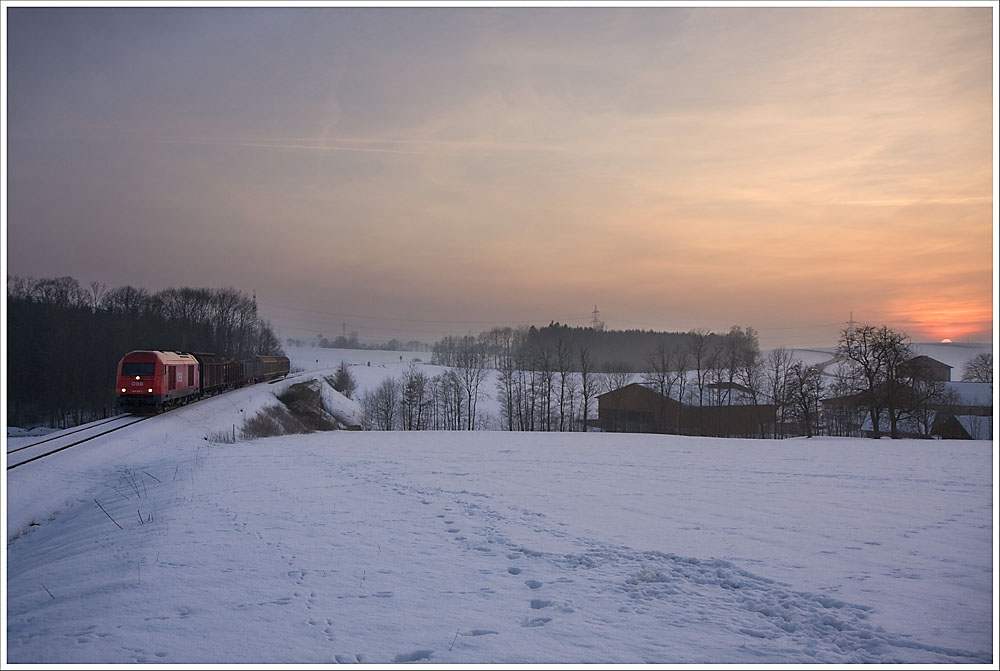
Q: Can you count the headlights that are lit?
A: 3